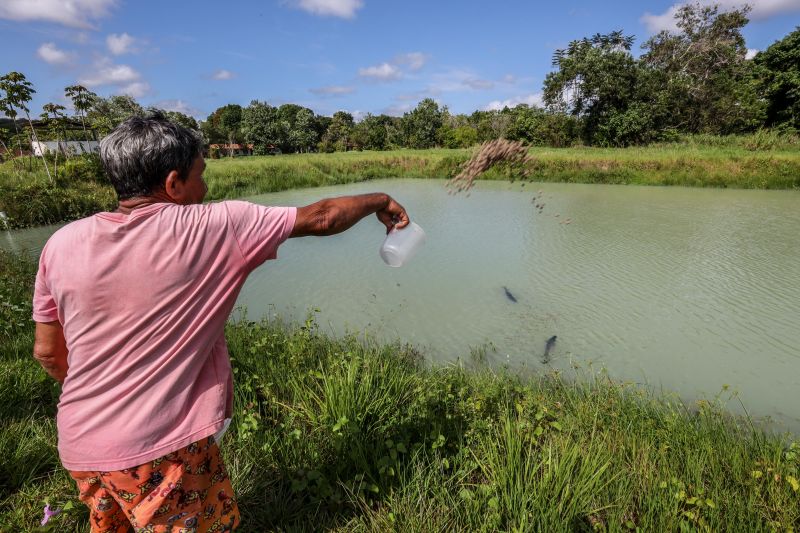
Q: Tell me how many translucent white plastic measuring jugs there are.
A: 1